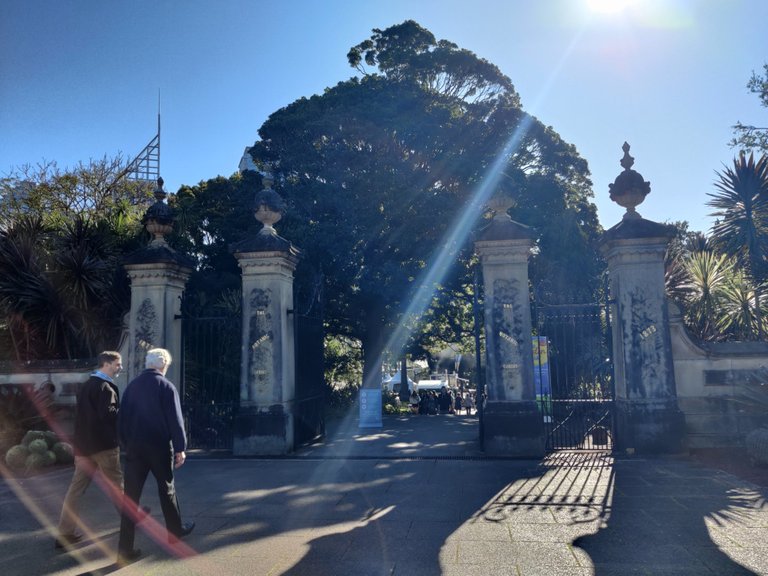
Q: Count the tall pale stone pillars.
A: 4